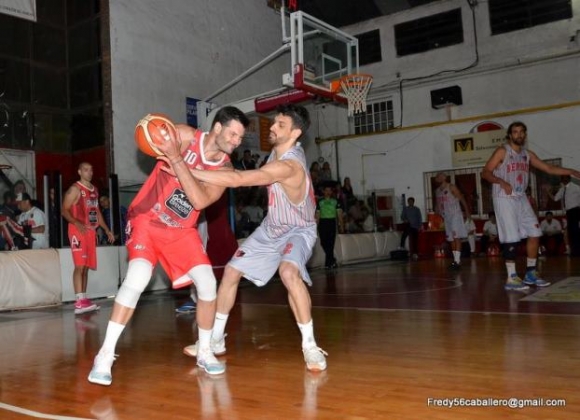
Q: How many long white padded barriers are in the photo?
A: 2